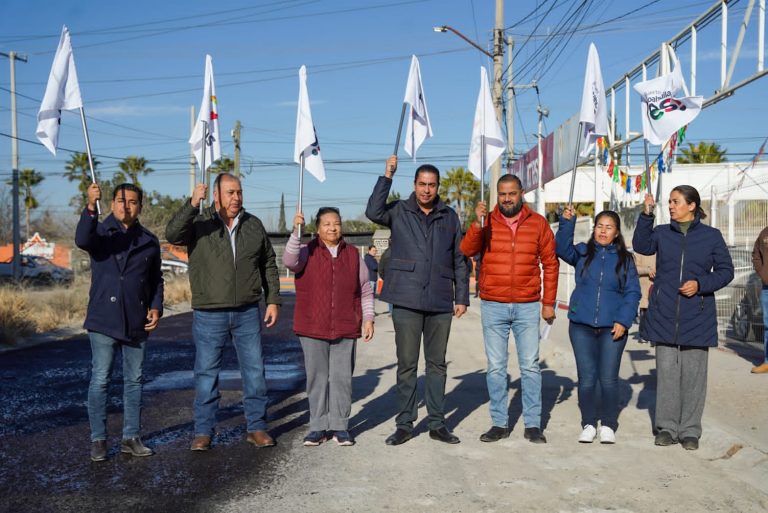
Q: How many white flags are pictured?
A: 7